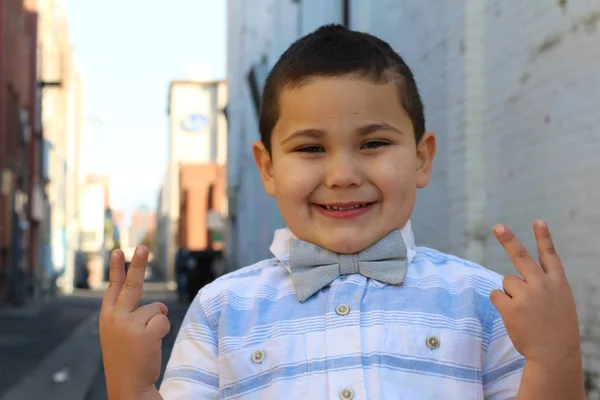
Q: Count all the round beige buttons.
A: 4